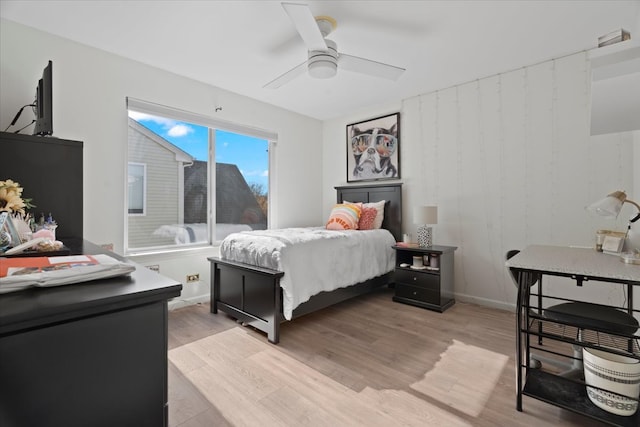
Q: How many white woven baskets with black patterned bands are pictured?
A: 1